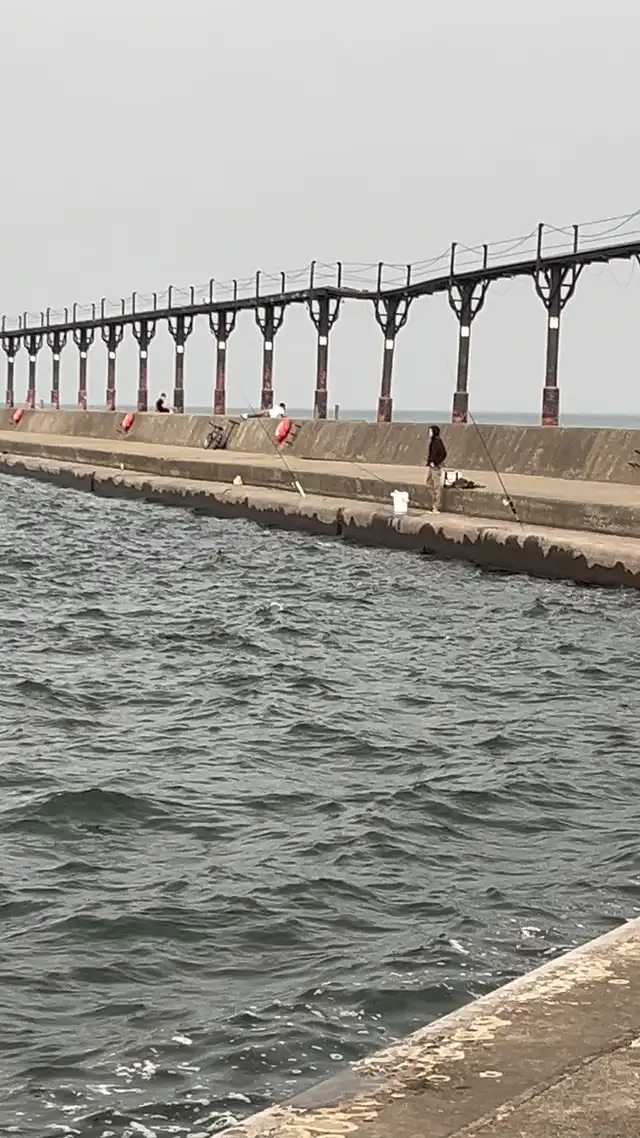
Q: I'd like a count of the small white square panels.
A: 13